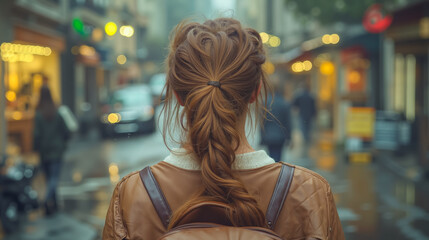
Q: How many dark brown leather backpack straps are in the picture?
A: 2